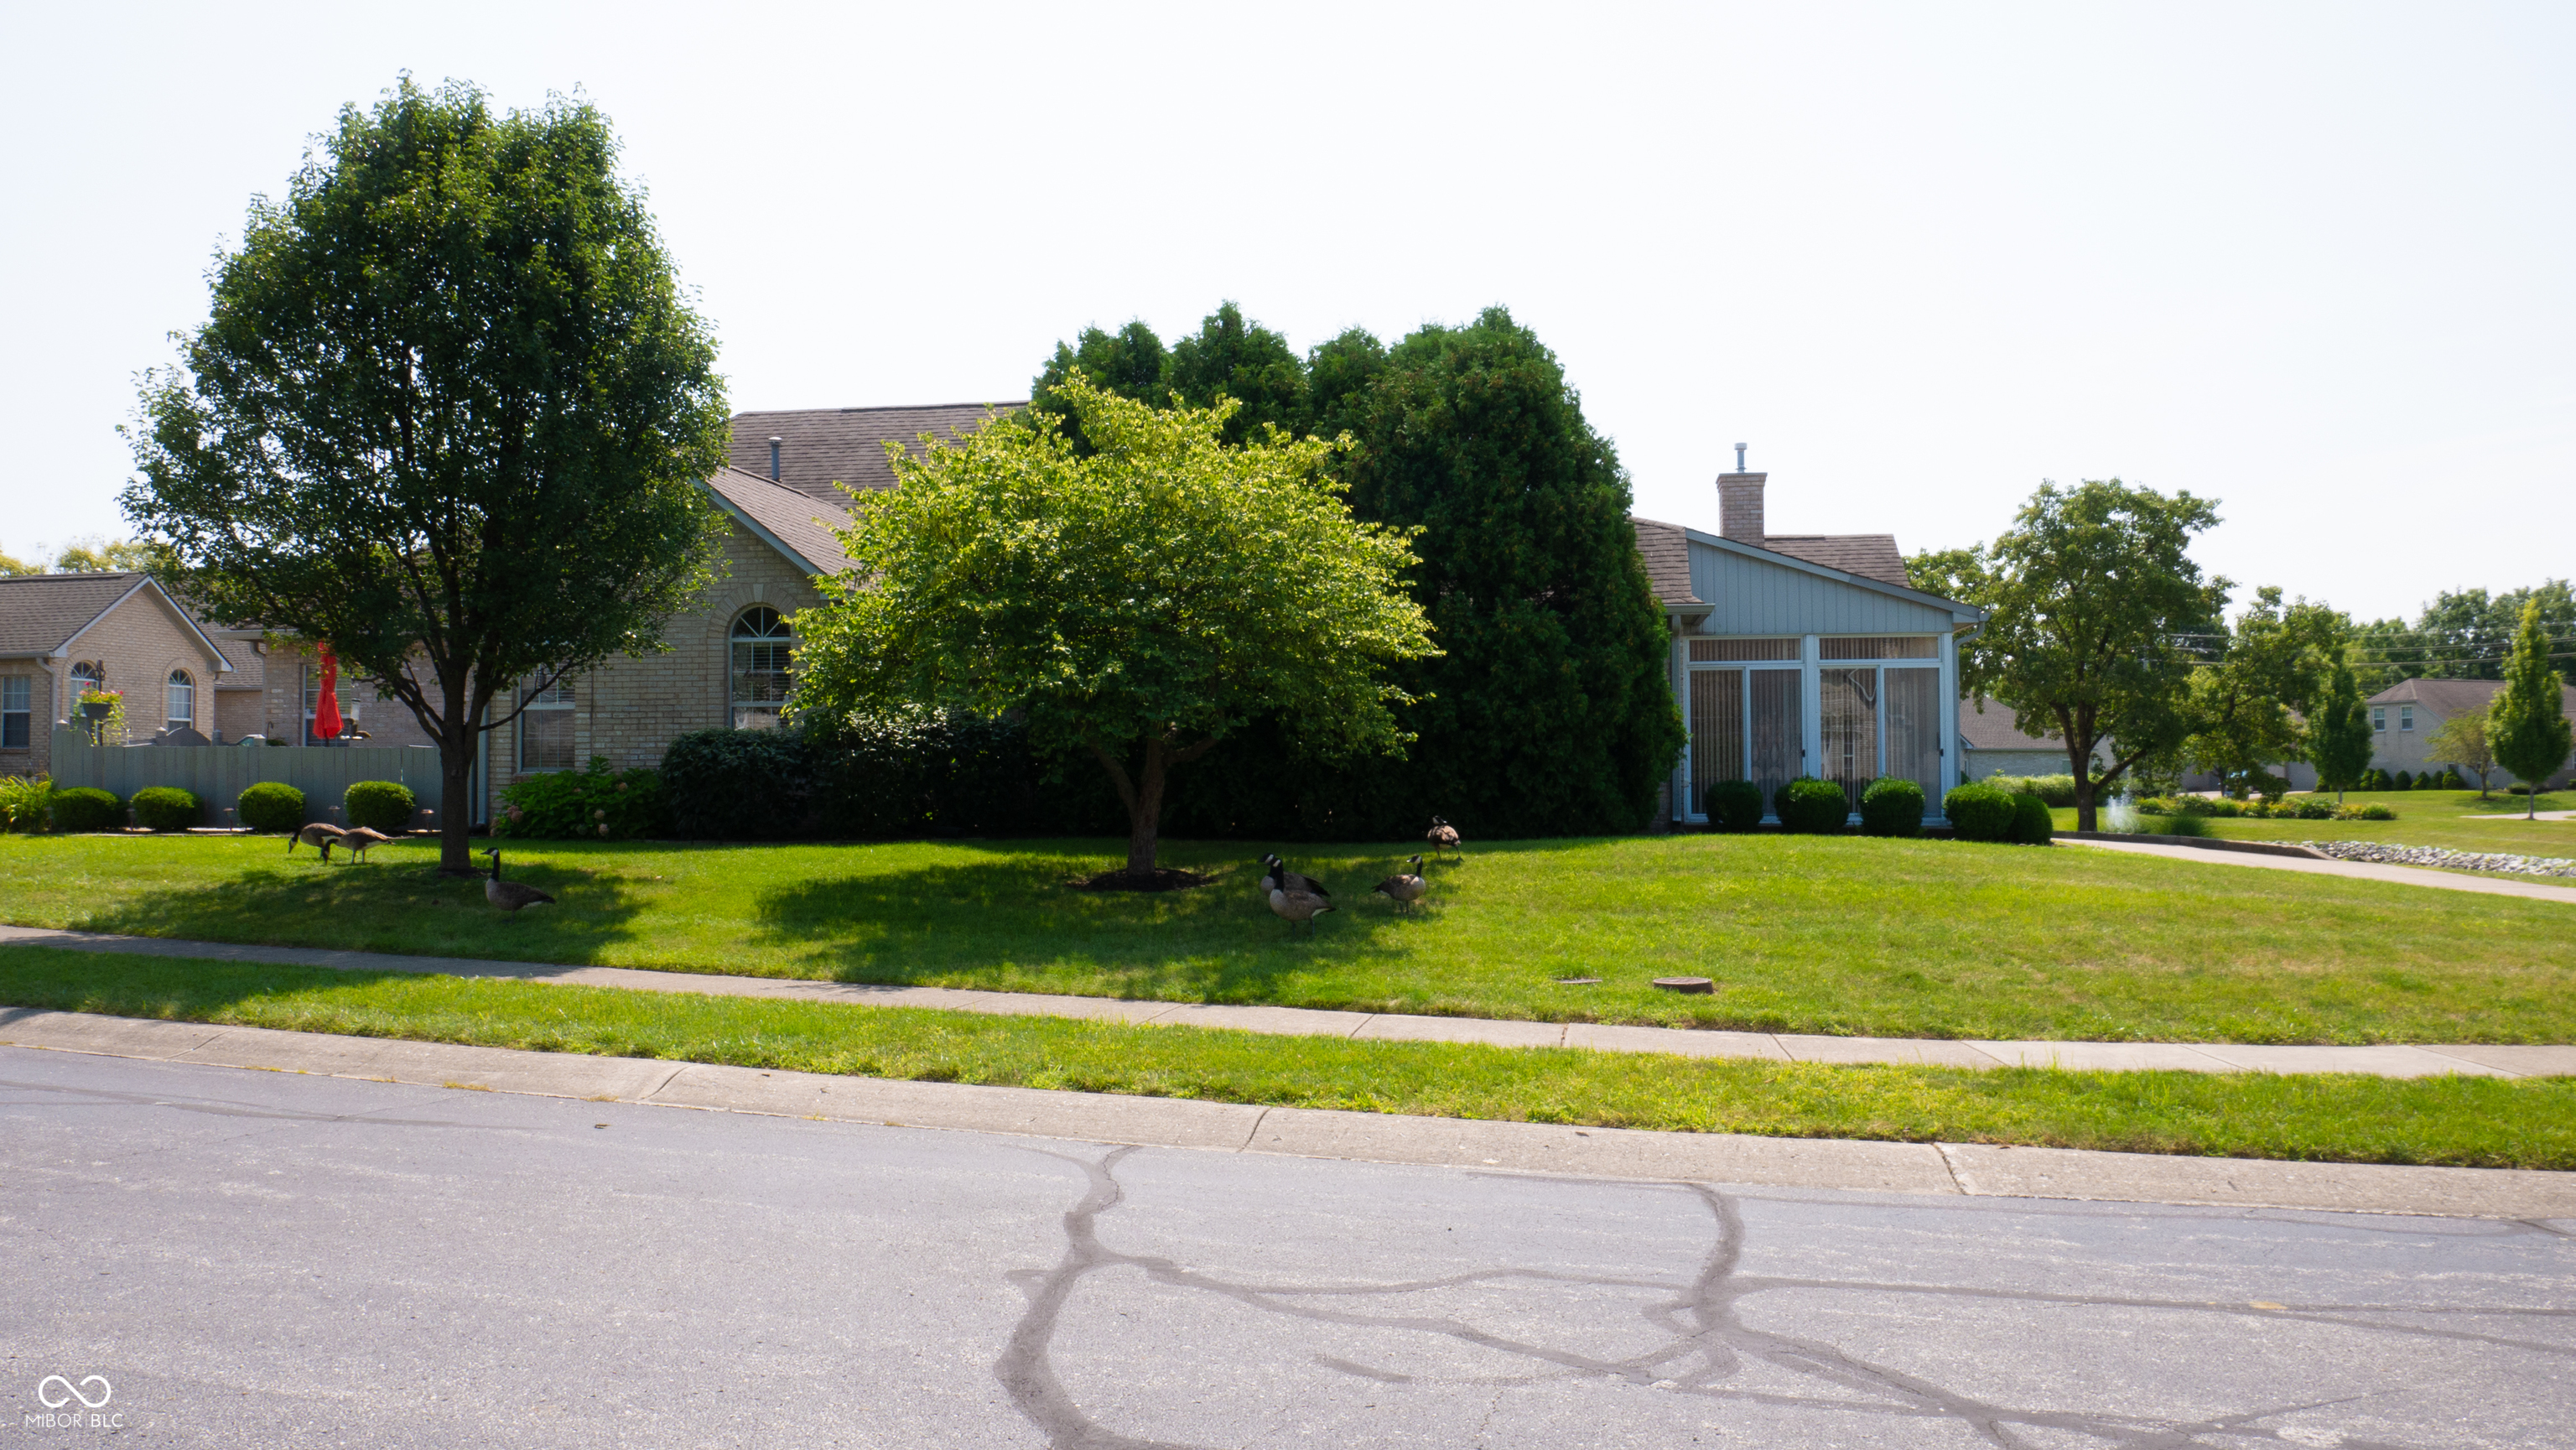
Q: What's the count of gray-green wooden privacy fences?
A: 1